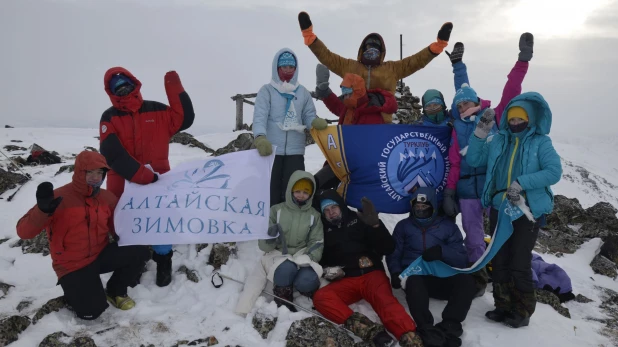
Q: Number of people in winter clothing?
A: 11